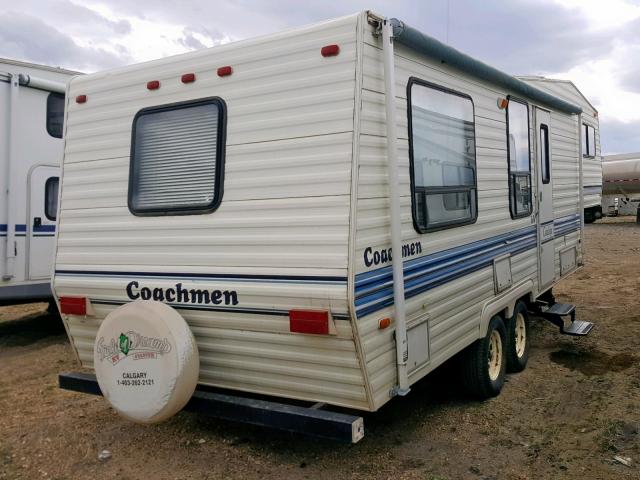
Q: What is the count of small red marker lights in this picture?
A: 5